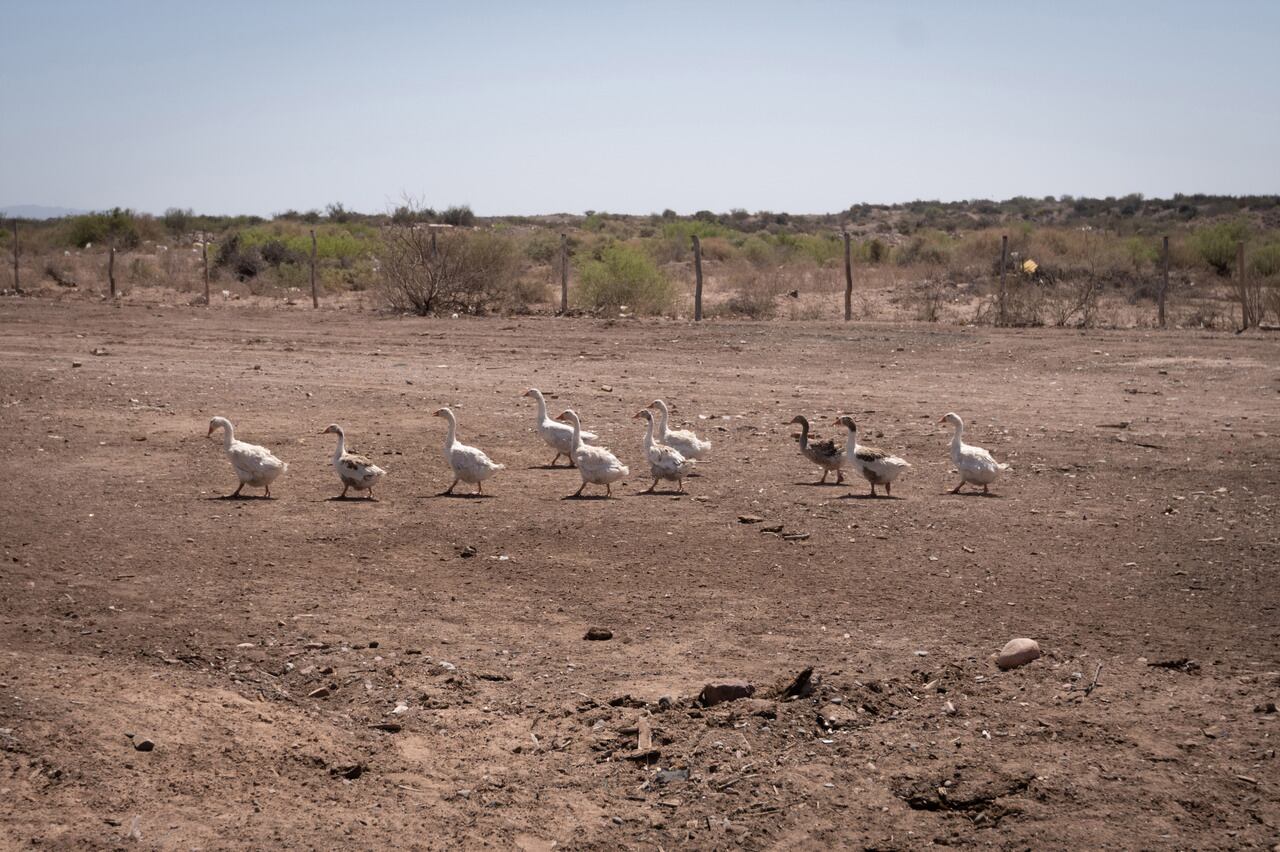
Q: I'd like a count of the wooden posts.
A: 11